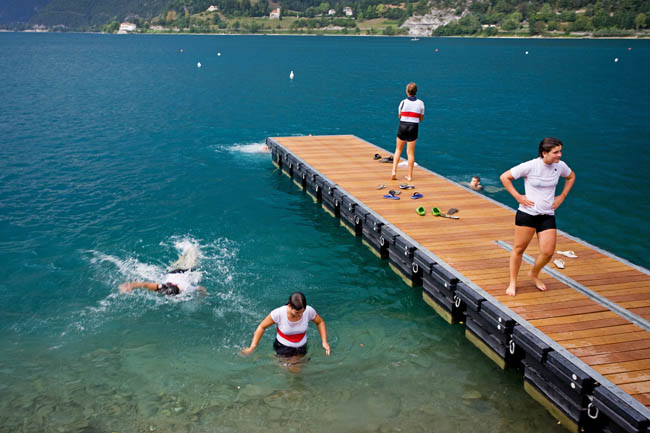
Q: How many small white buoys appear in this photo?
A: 5